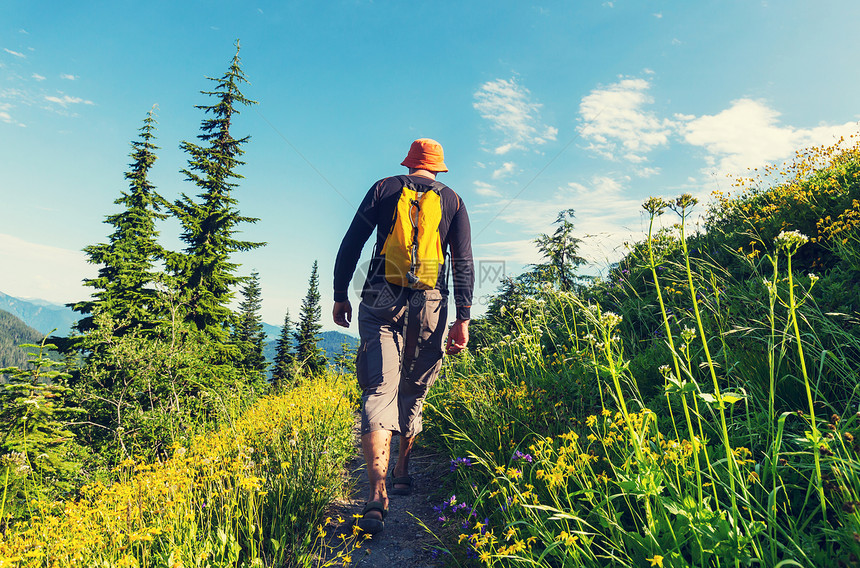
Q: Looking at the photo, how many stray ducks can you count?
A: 0